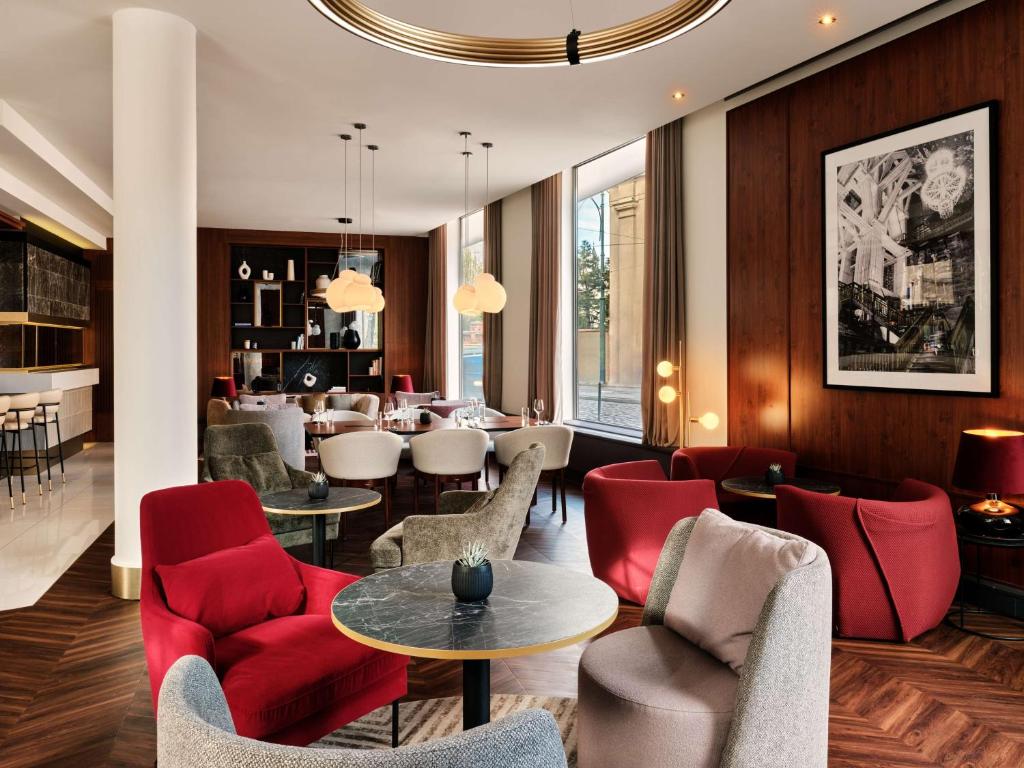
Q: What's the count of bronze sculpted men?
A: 0